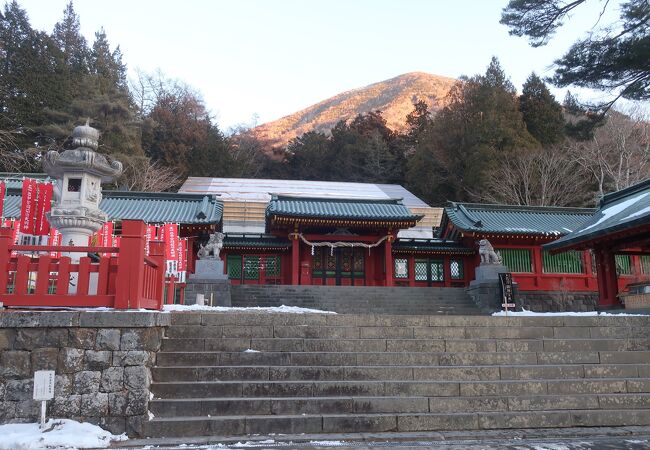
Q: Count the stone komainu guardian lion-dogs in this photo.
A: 2